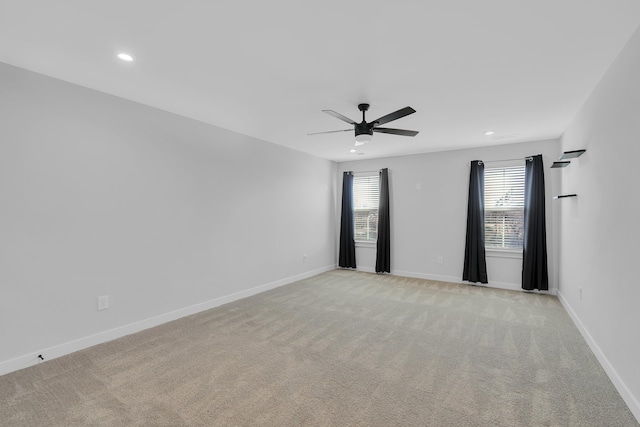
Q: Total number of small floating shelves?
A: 3